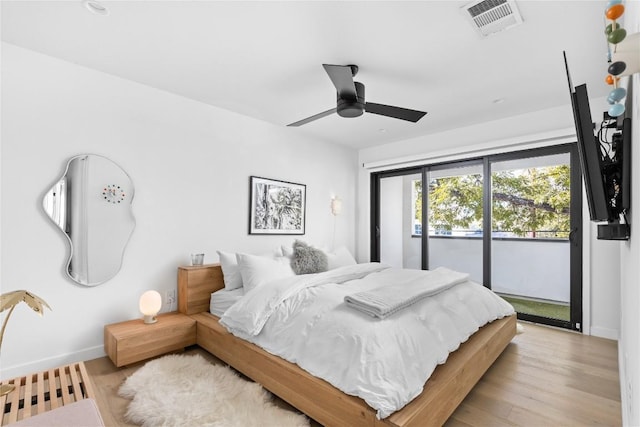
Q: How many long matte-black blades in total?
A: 3